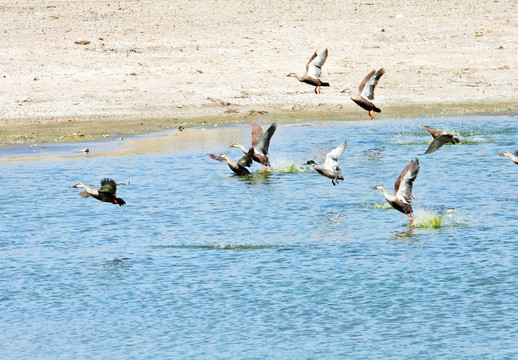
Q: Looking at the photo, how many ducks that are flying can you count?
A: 9